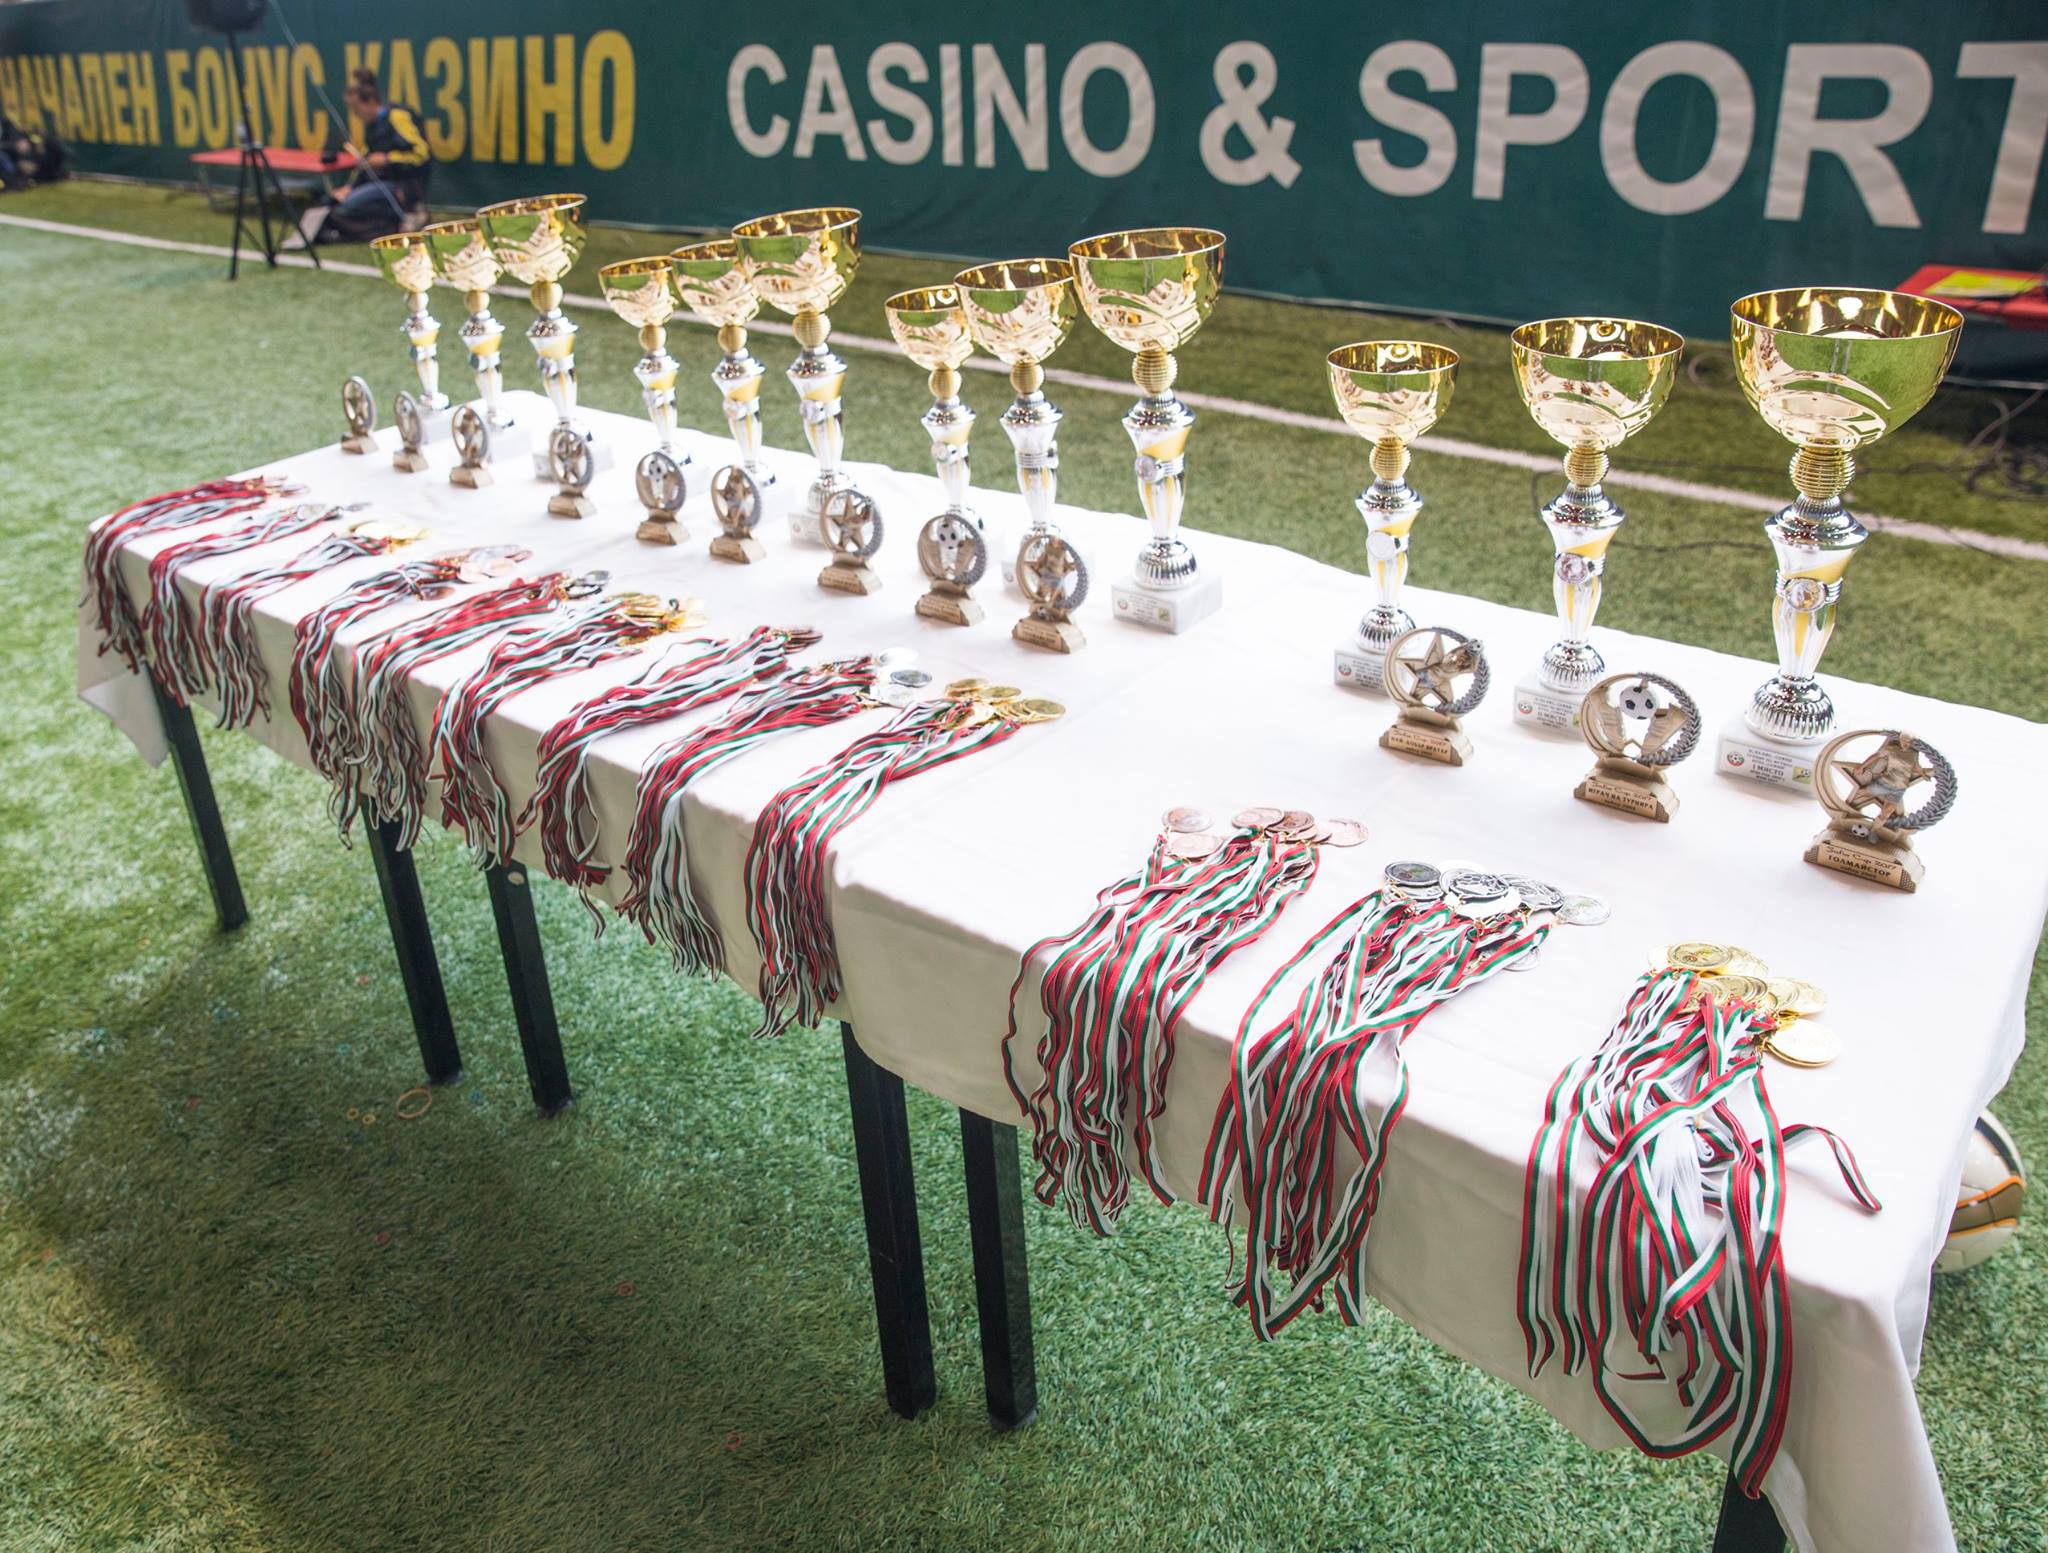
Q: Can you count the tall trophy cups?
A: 12